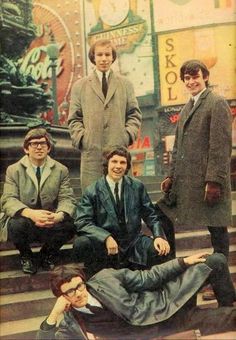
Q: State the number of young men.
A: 5